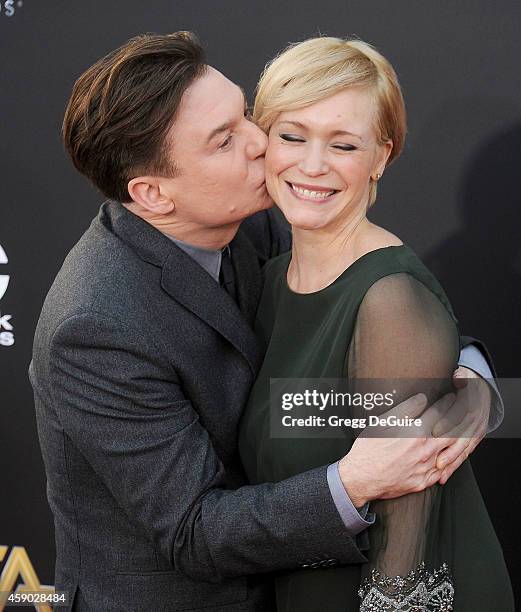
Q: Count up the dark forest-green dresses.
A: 1